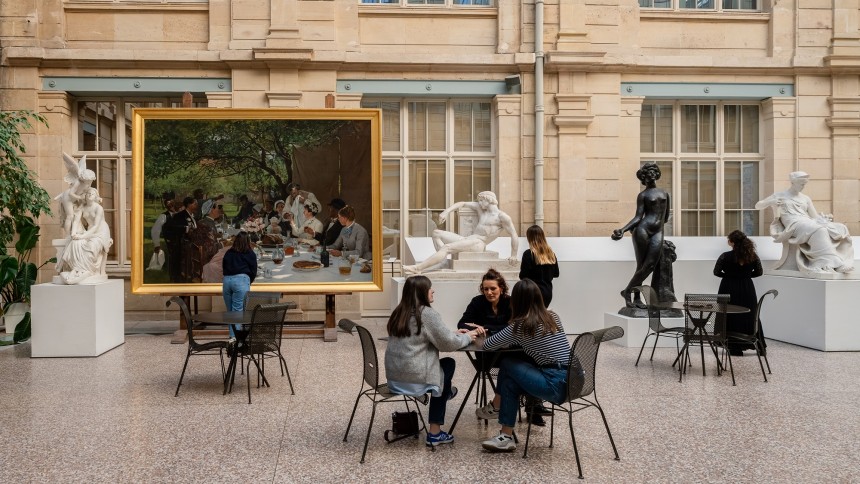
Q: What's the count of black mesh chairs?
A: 9